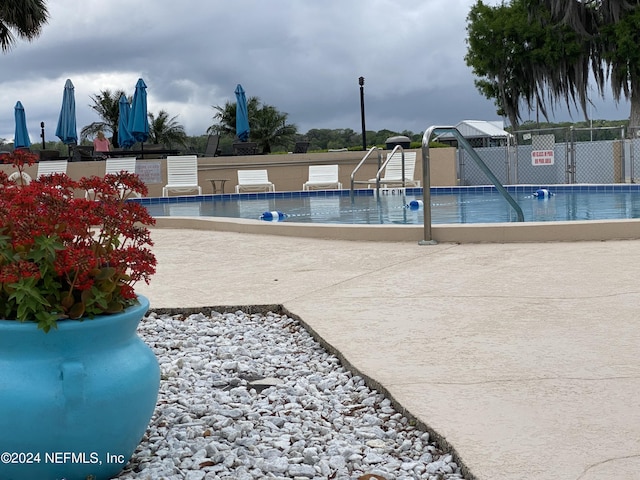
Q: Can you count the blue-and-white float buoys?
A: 3